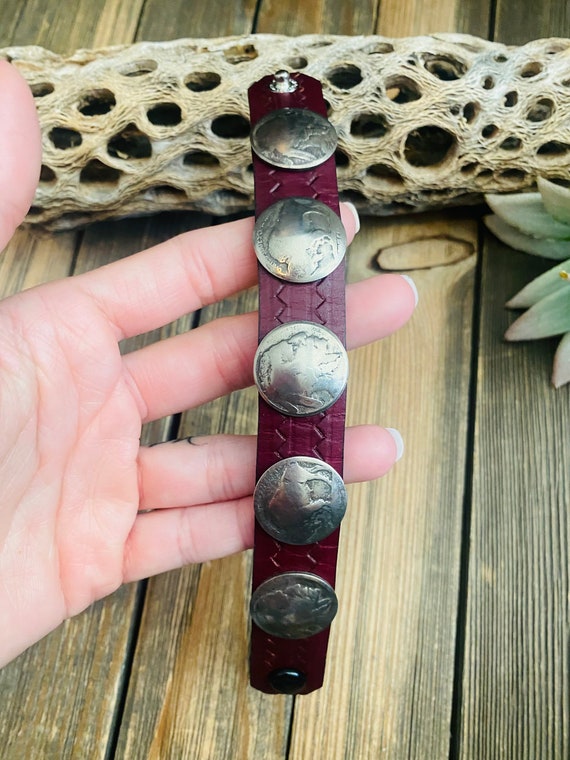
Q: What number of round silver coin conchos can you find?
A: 5